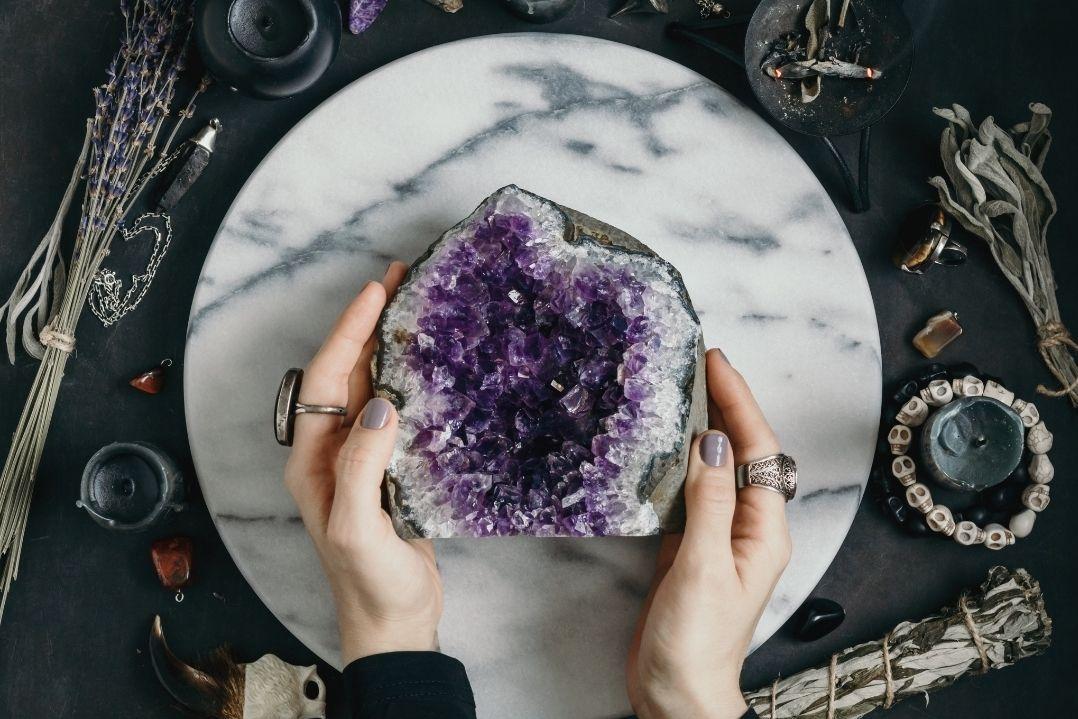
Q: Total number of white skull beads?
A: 15